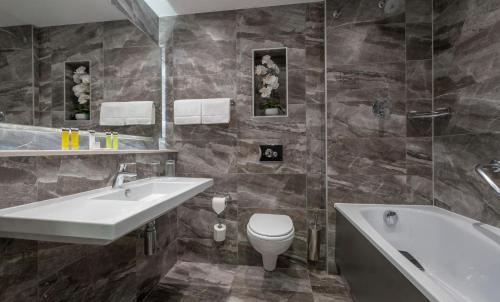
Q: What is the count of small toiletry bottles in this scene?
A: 5